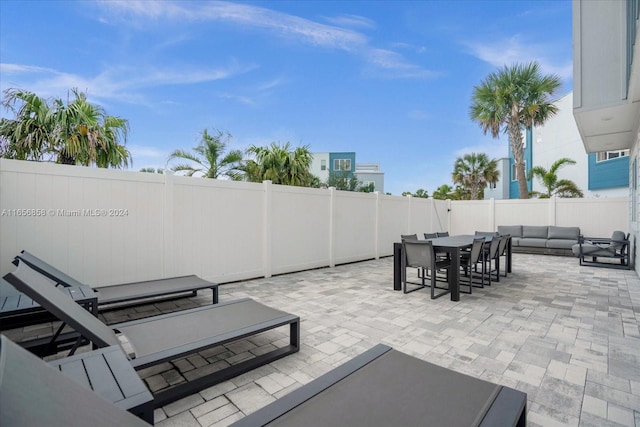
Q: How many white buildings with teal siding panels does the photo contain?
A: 2